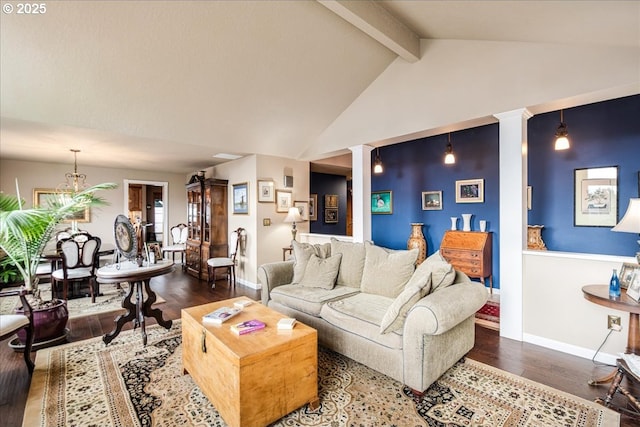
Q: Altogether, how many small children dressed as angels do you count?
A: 0